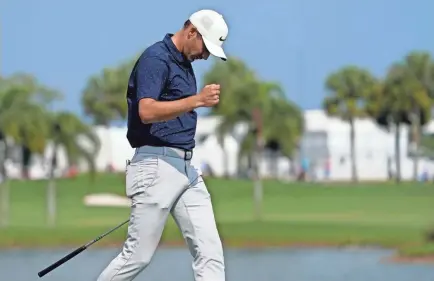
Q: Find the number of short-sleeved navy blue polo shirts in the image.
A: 1